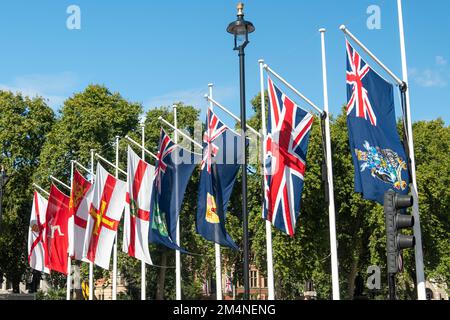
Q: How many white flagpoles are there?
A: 9